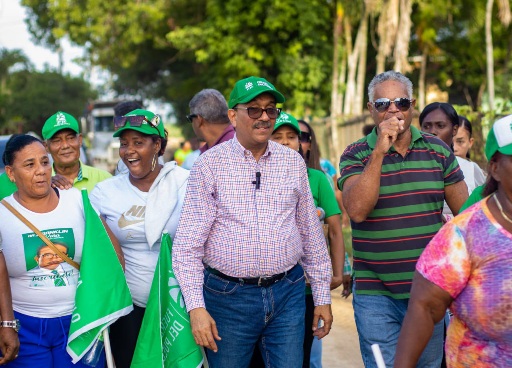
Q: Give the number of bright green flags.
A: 2